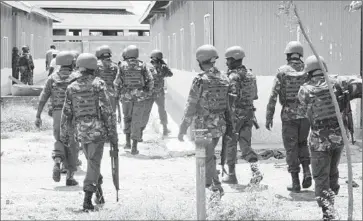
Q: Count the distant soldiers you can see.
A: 2